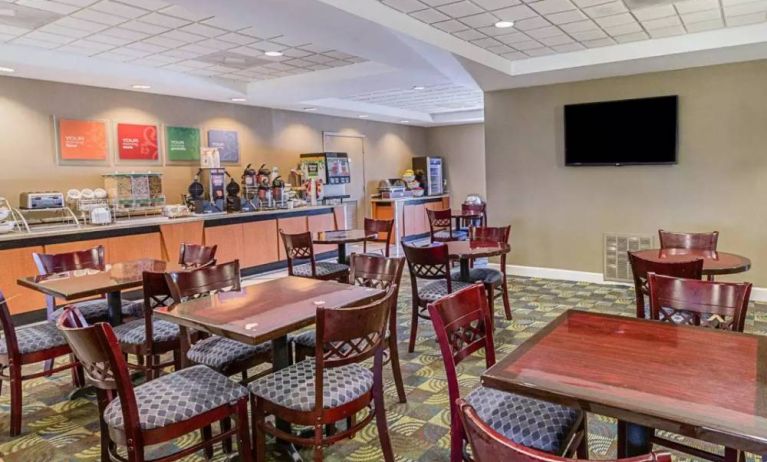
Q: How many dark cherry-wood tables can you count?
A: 7